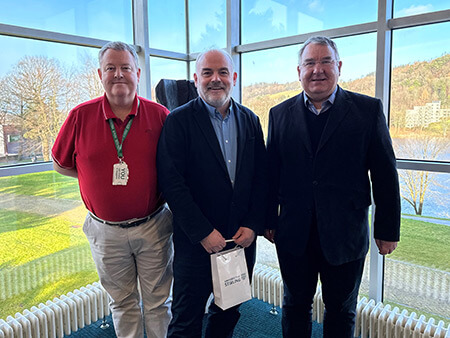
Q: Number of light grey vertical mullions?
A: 4